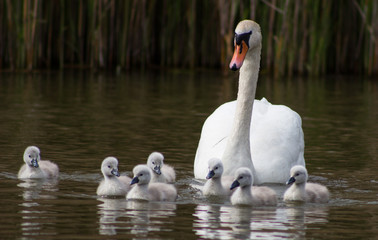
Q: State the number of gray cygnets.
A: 7